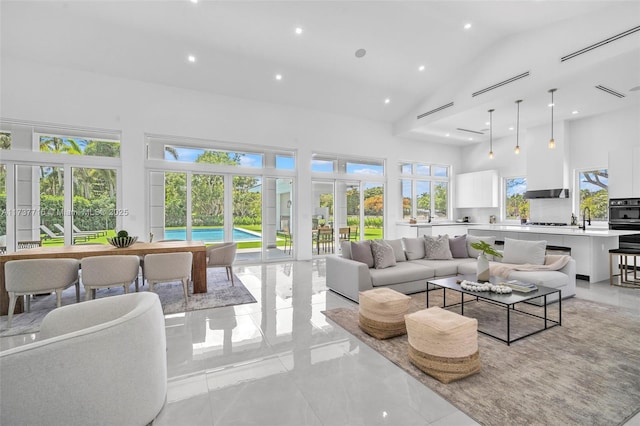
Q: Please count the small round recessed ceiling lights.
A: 13